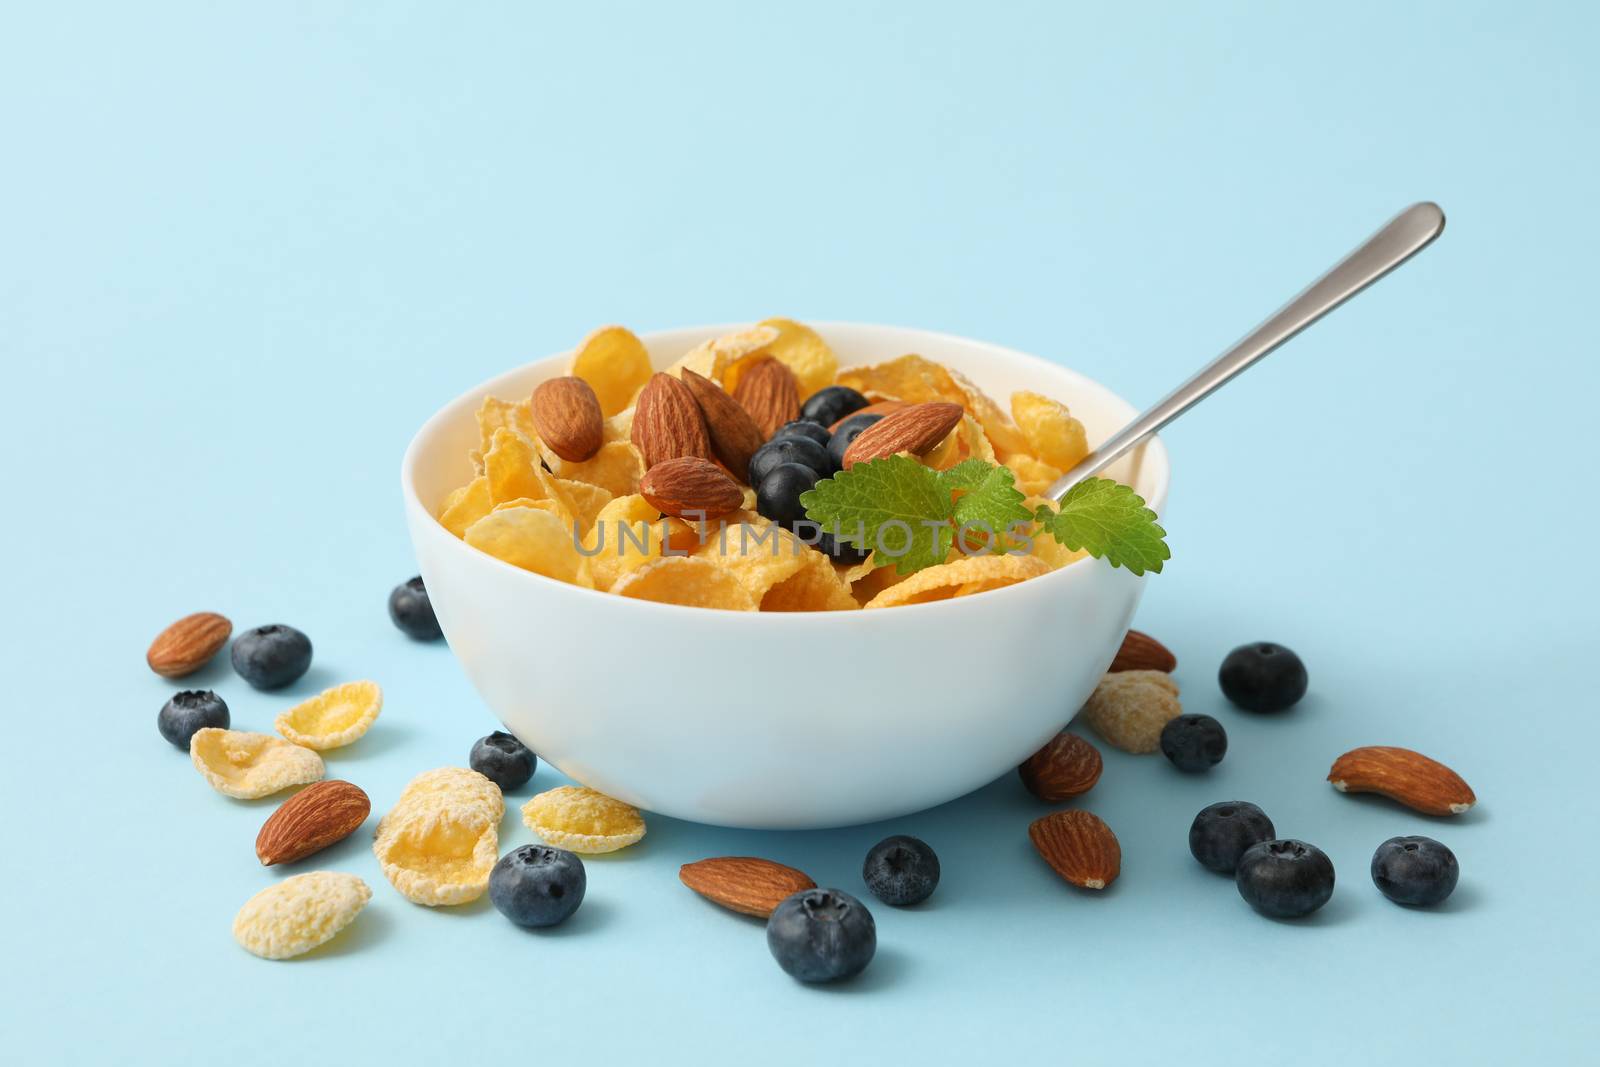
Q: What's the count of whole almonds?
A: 14